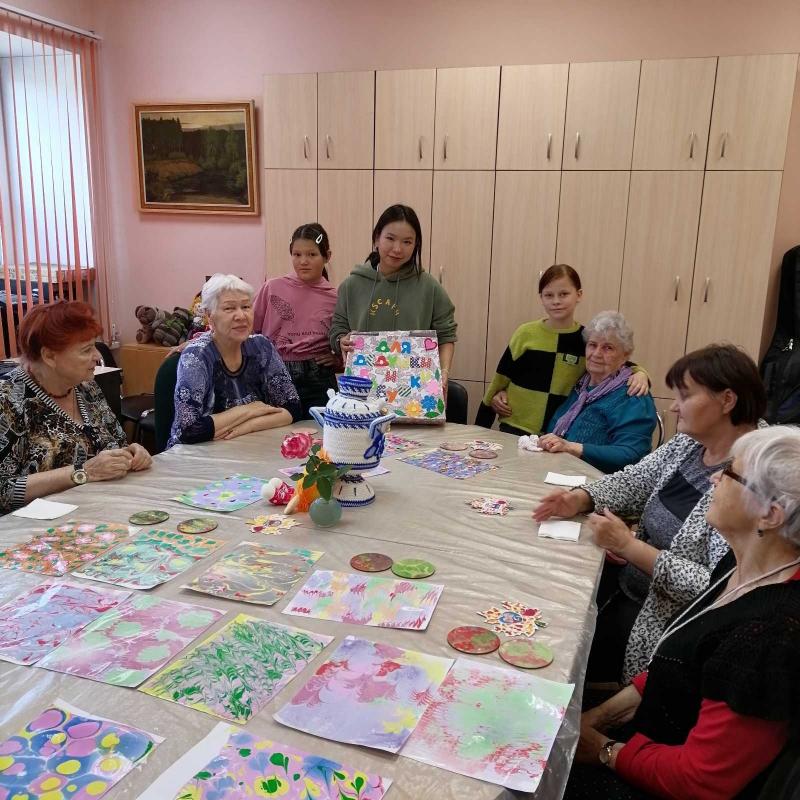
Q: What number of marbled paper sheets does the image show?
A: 15